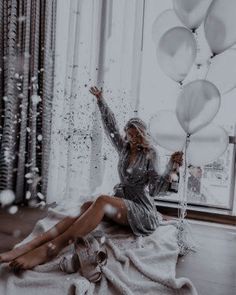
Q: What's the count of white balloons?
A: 8